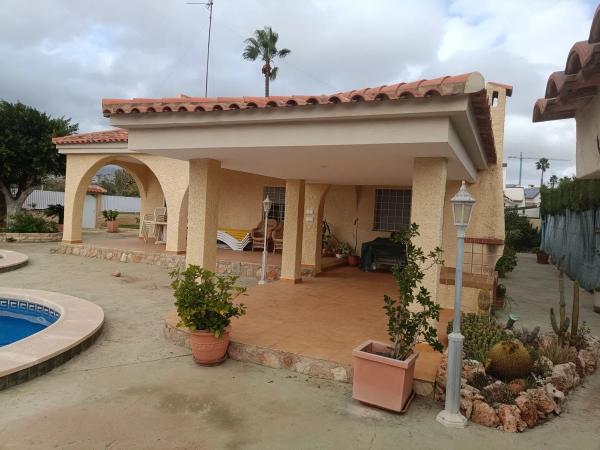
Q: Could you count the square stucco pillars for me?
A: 3